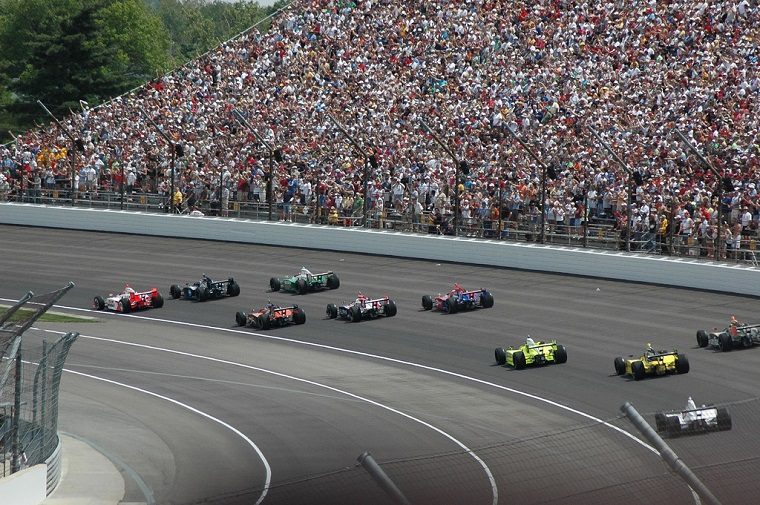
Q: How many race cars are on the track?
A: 10